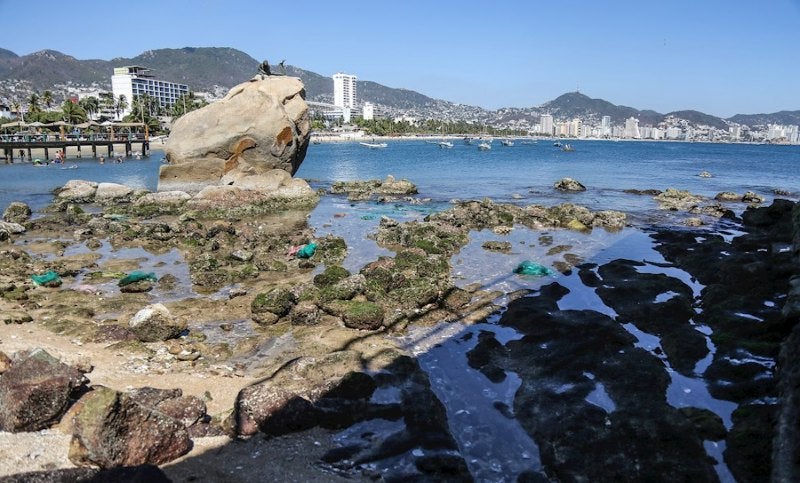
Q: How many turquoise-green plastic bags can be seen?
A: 4